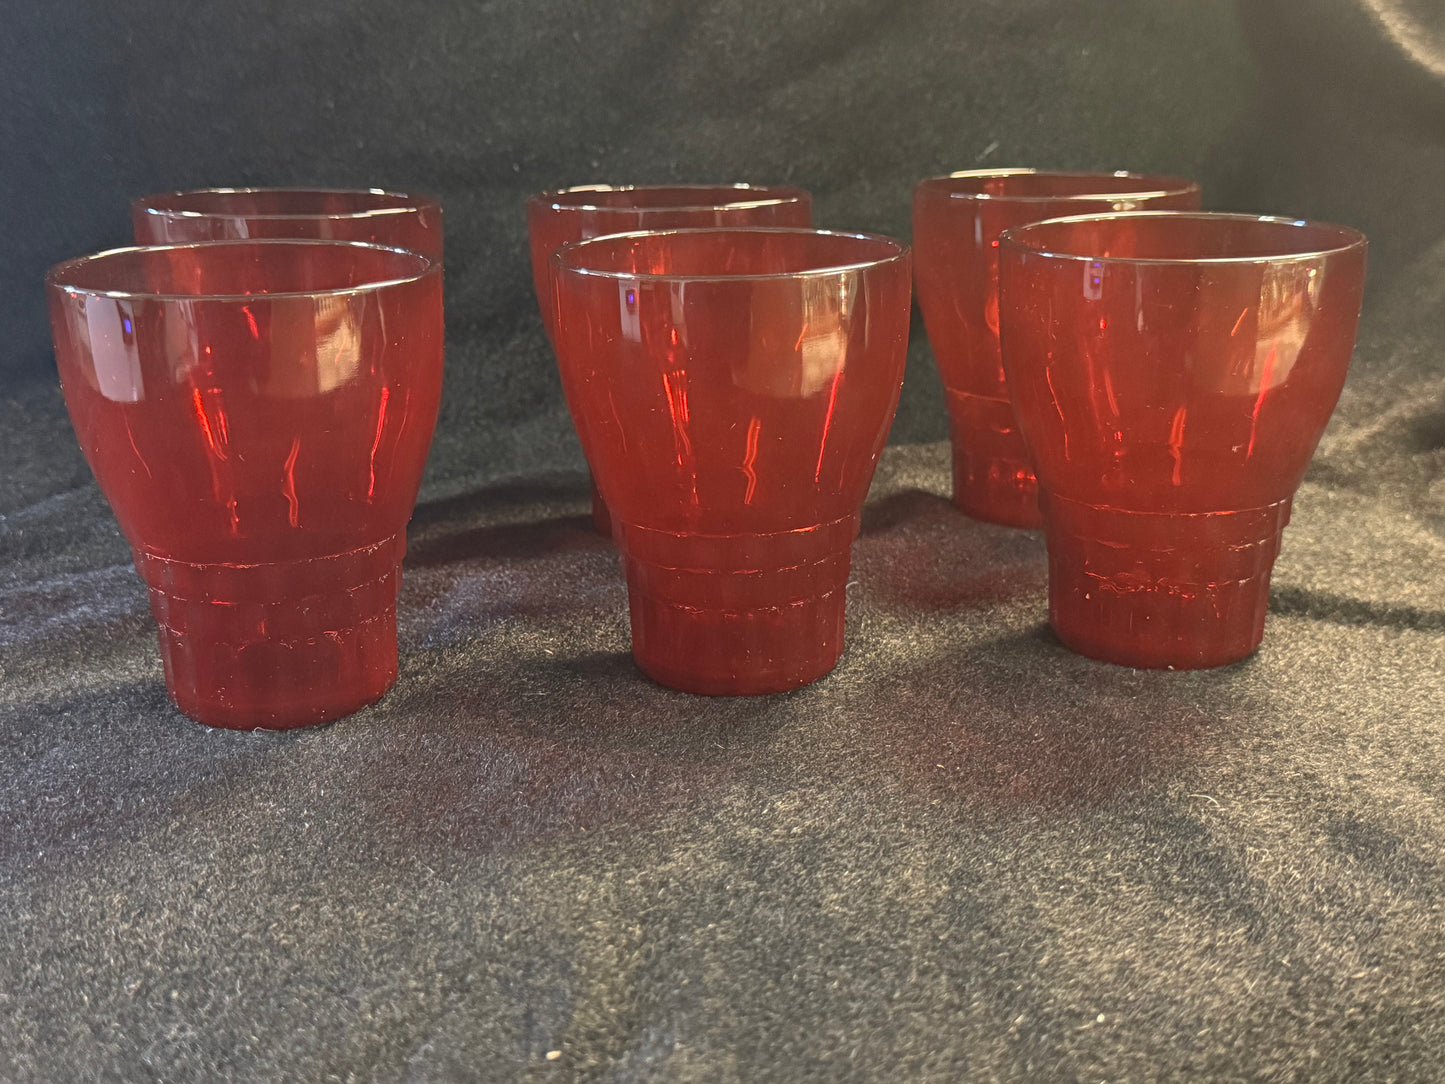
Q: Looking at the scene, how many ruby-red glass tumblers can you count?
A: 6